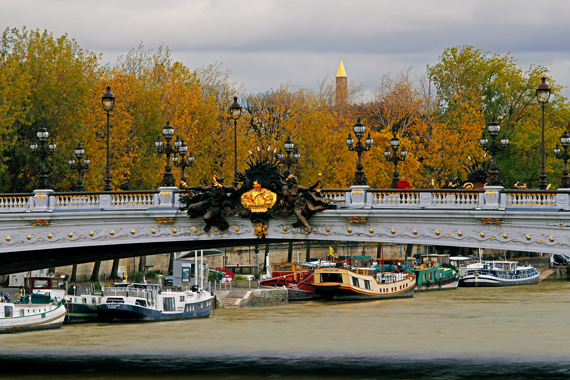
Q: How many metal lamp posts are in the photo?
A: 12